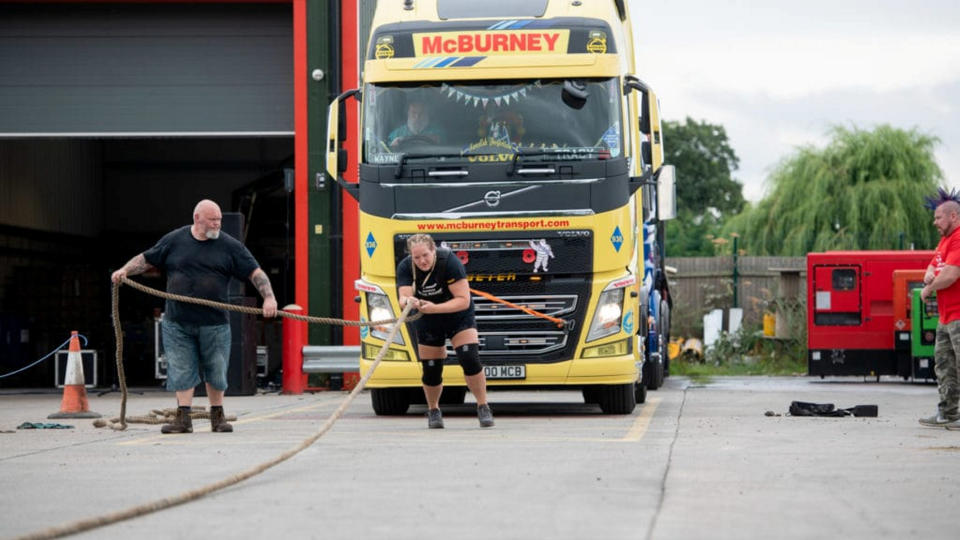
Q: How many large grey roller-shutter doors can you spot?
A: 1